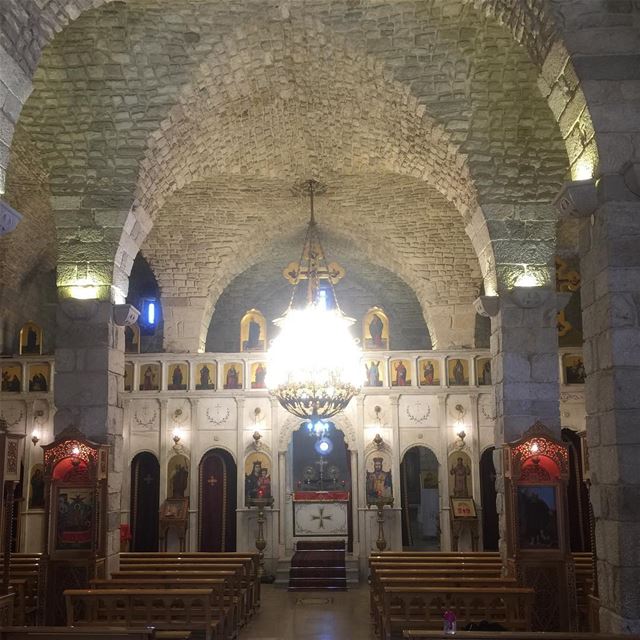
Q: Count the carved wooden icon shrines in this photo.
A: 2